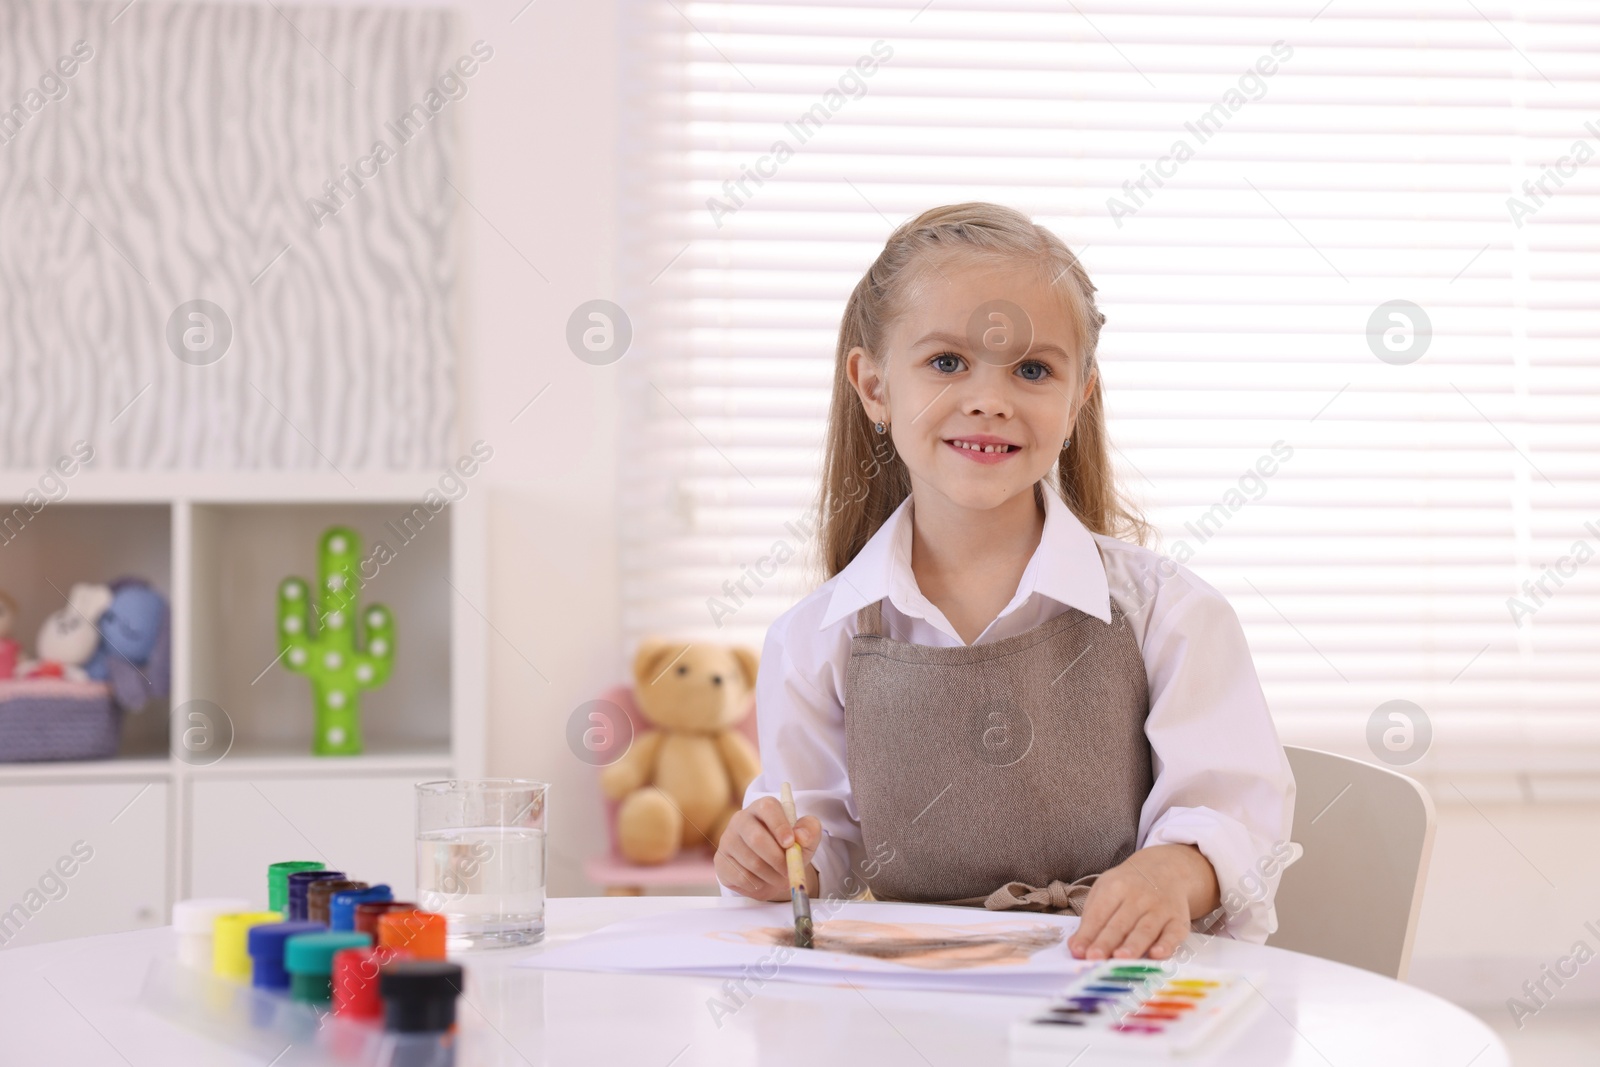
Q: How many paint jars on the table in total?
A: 12